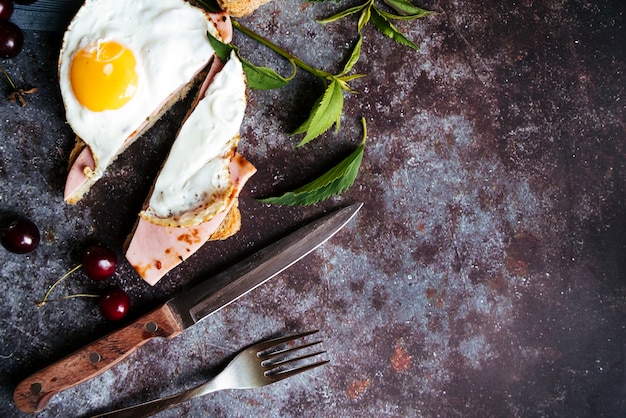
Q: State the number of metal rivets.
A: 3